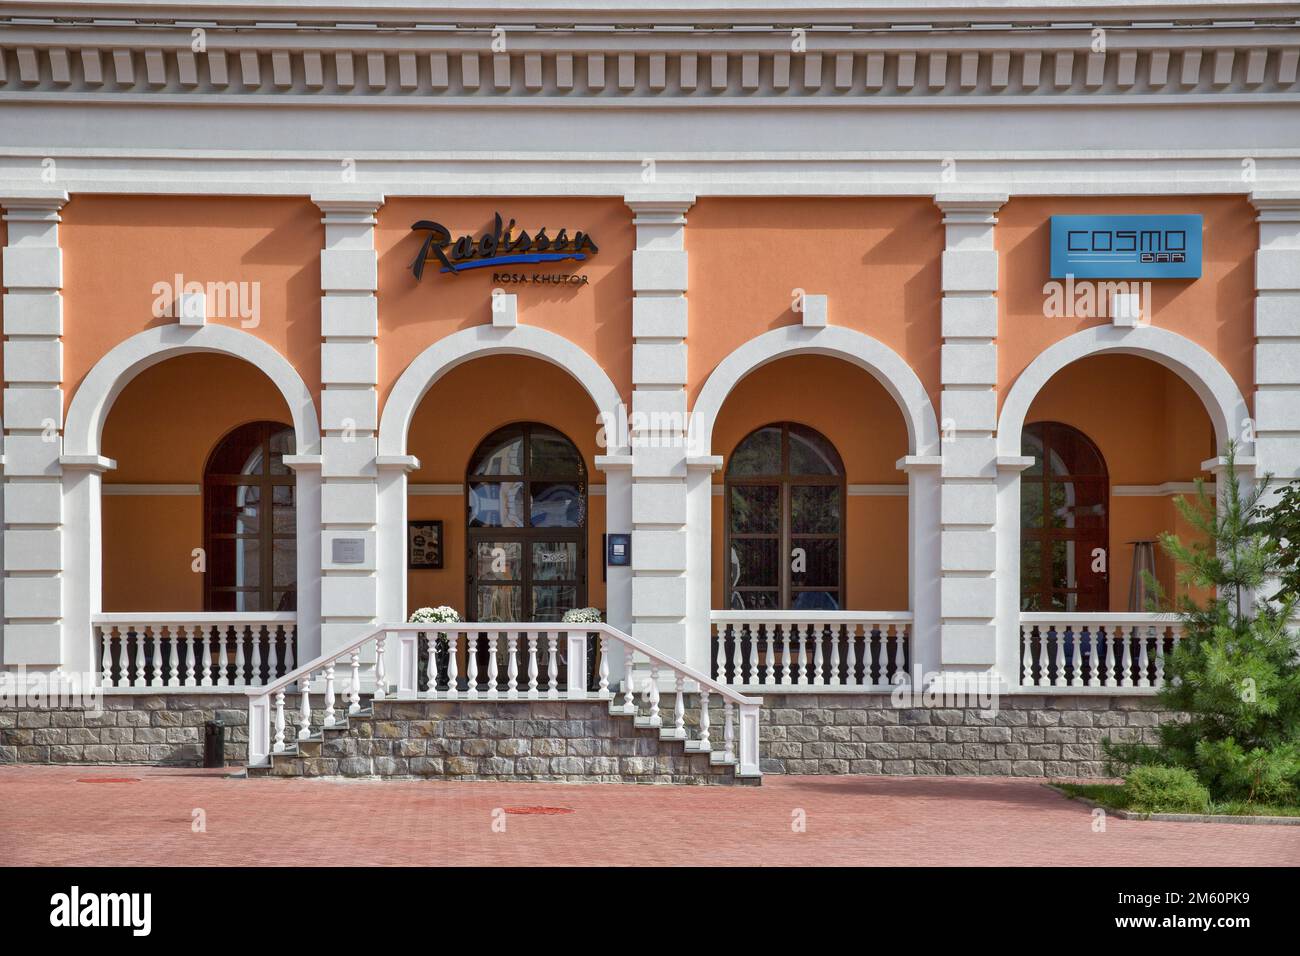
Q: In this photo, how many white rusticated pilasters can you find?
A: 5